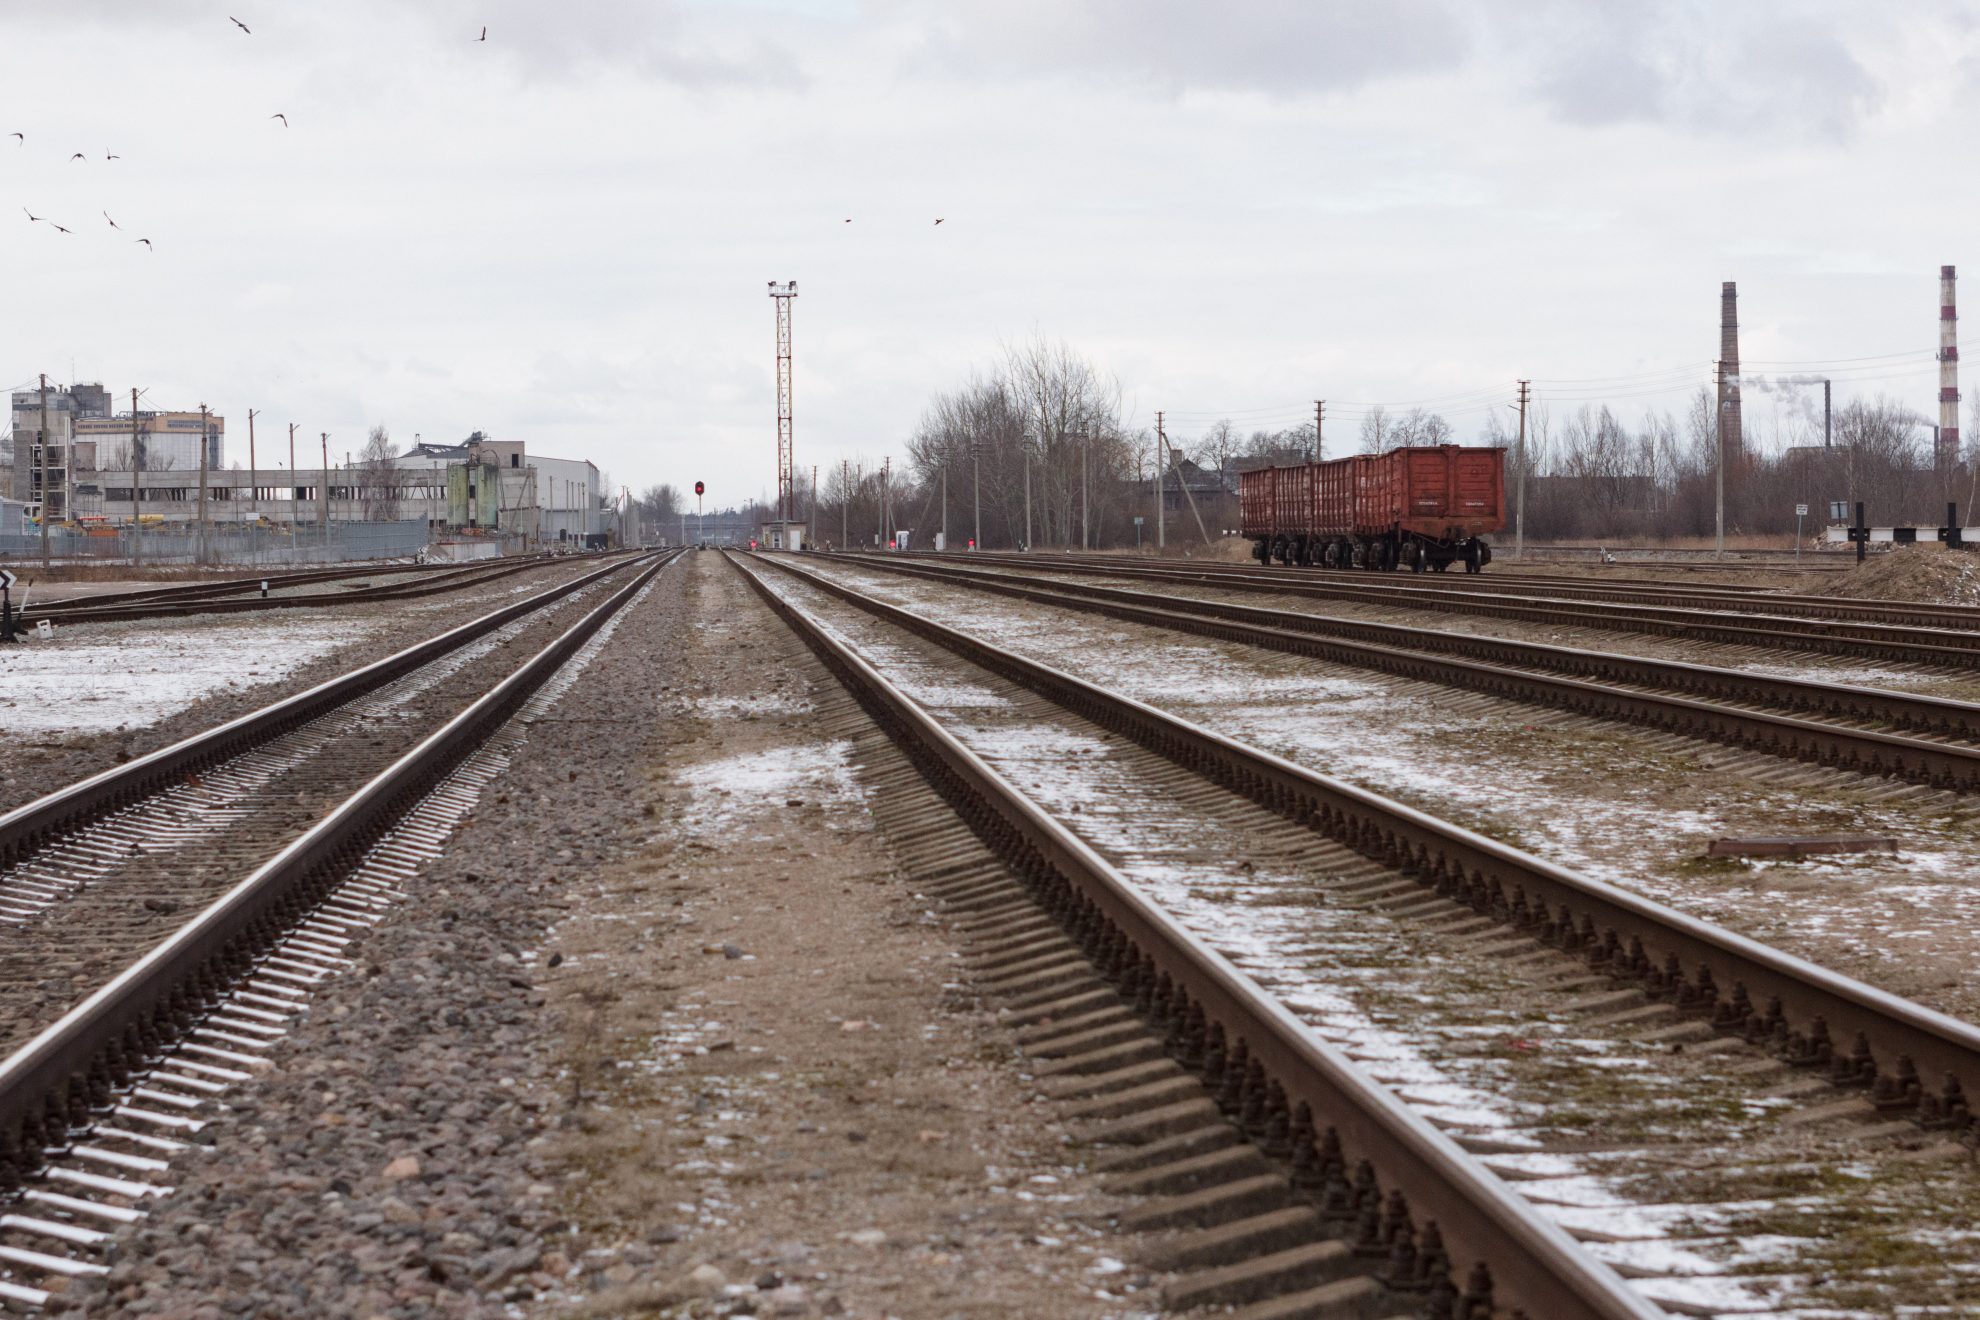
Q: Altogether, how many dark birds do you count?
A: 12